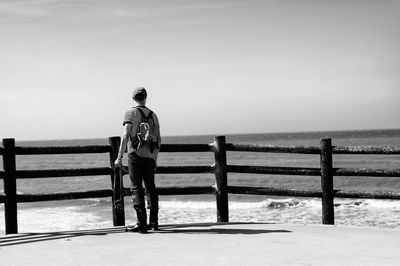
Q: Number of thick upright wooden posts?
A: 4